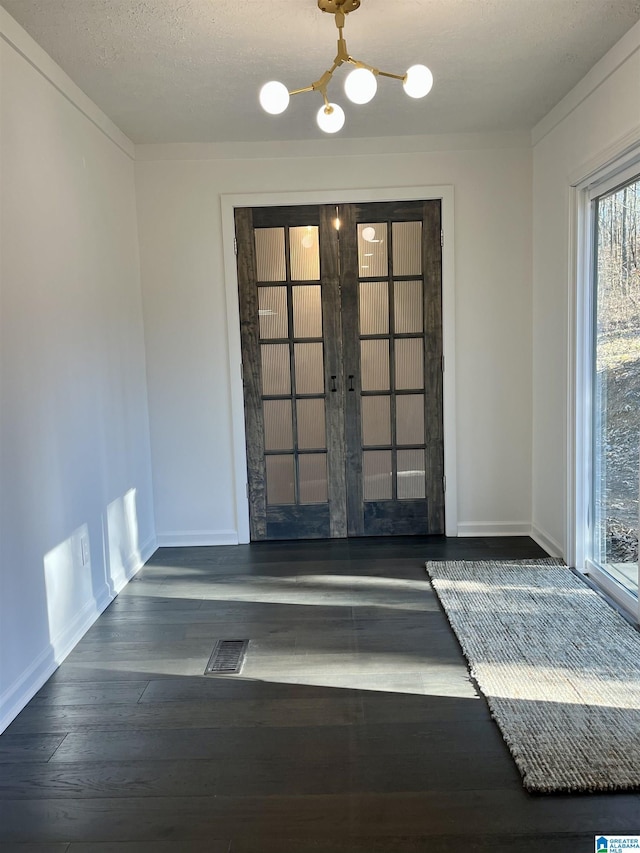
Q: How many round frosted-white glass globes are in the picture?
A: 4